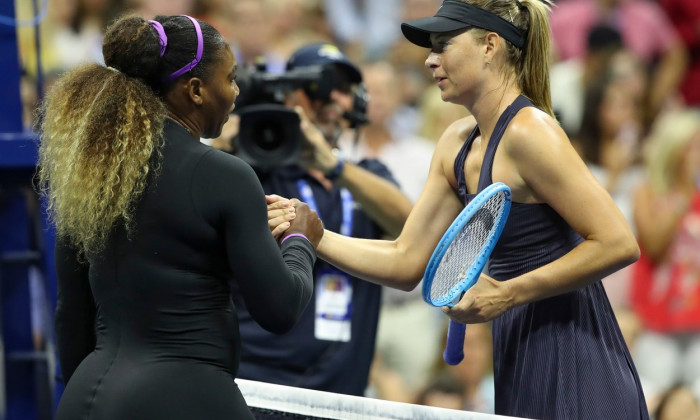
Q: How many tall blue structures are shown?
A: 1